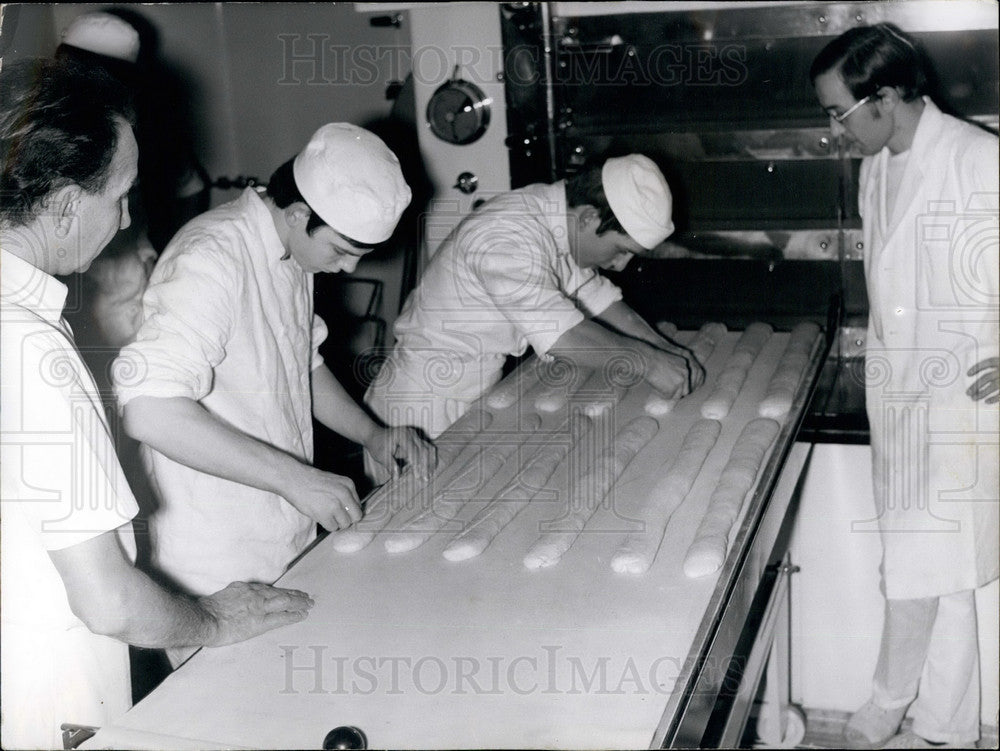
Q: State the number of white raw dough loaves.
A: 12